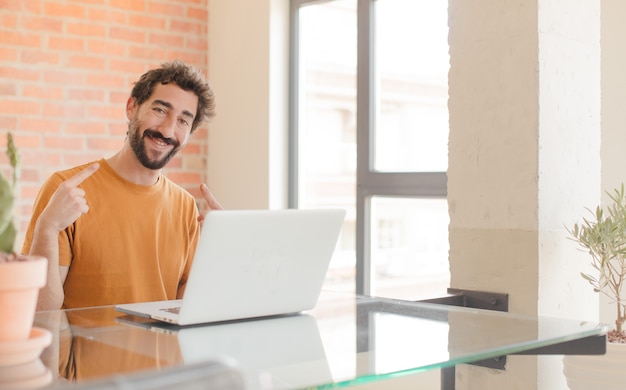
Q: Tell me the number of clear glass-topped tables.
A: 1